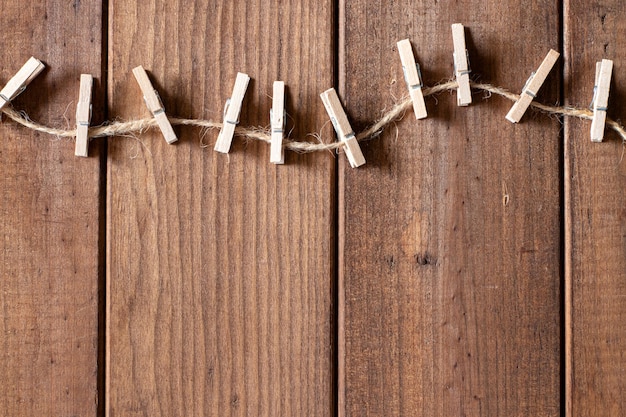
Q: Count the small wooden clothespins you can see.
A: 10